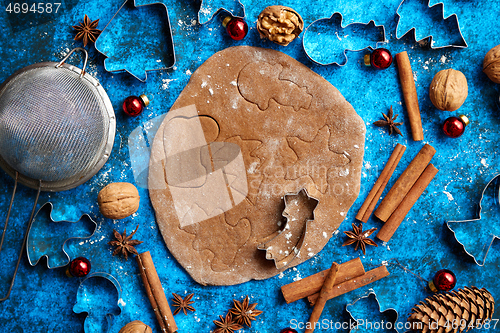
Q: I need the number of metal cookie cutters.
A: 9